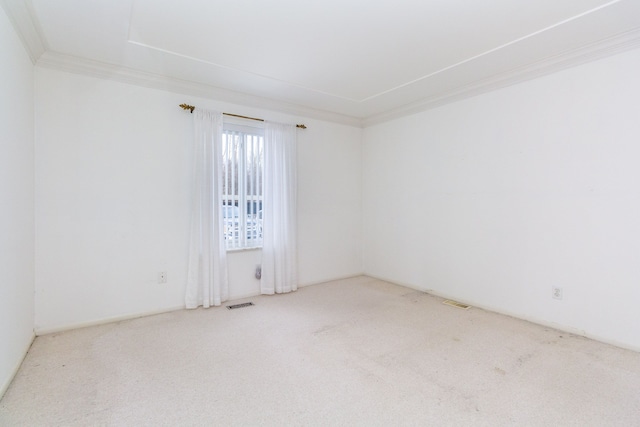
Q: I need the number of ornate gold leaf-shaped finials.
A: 2